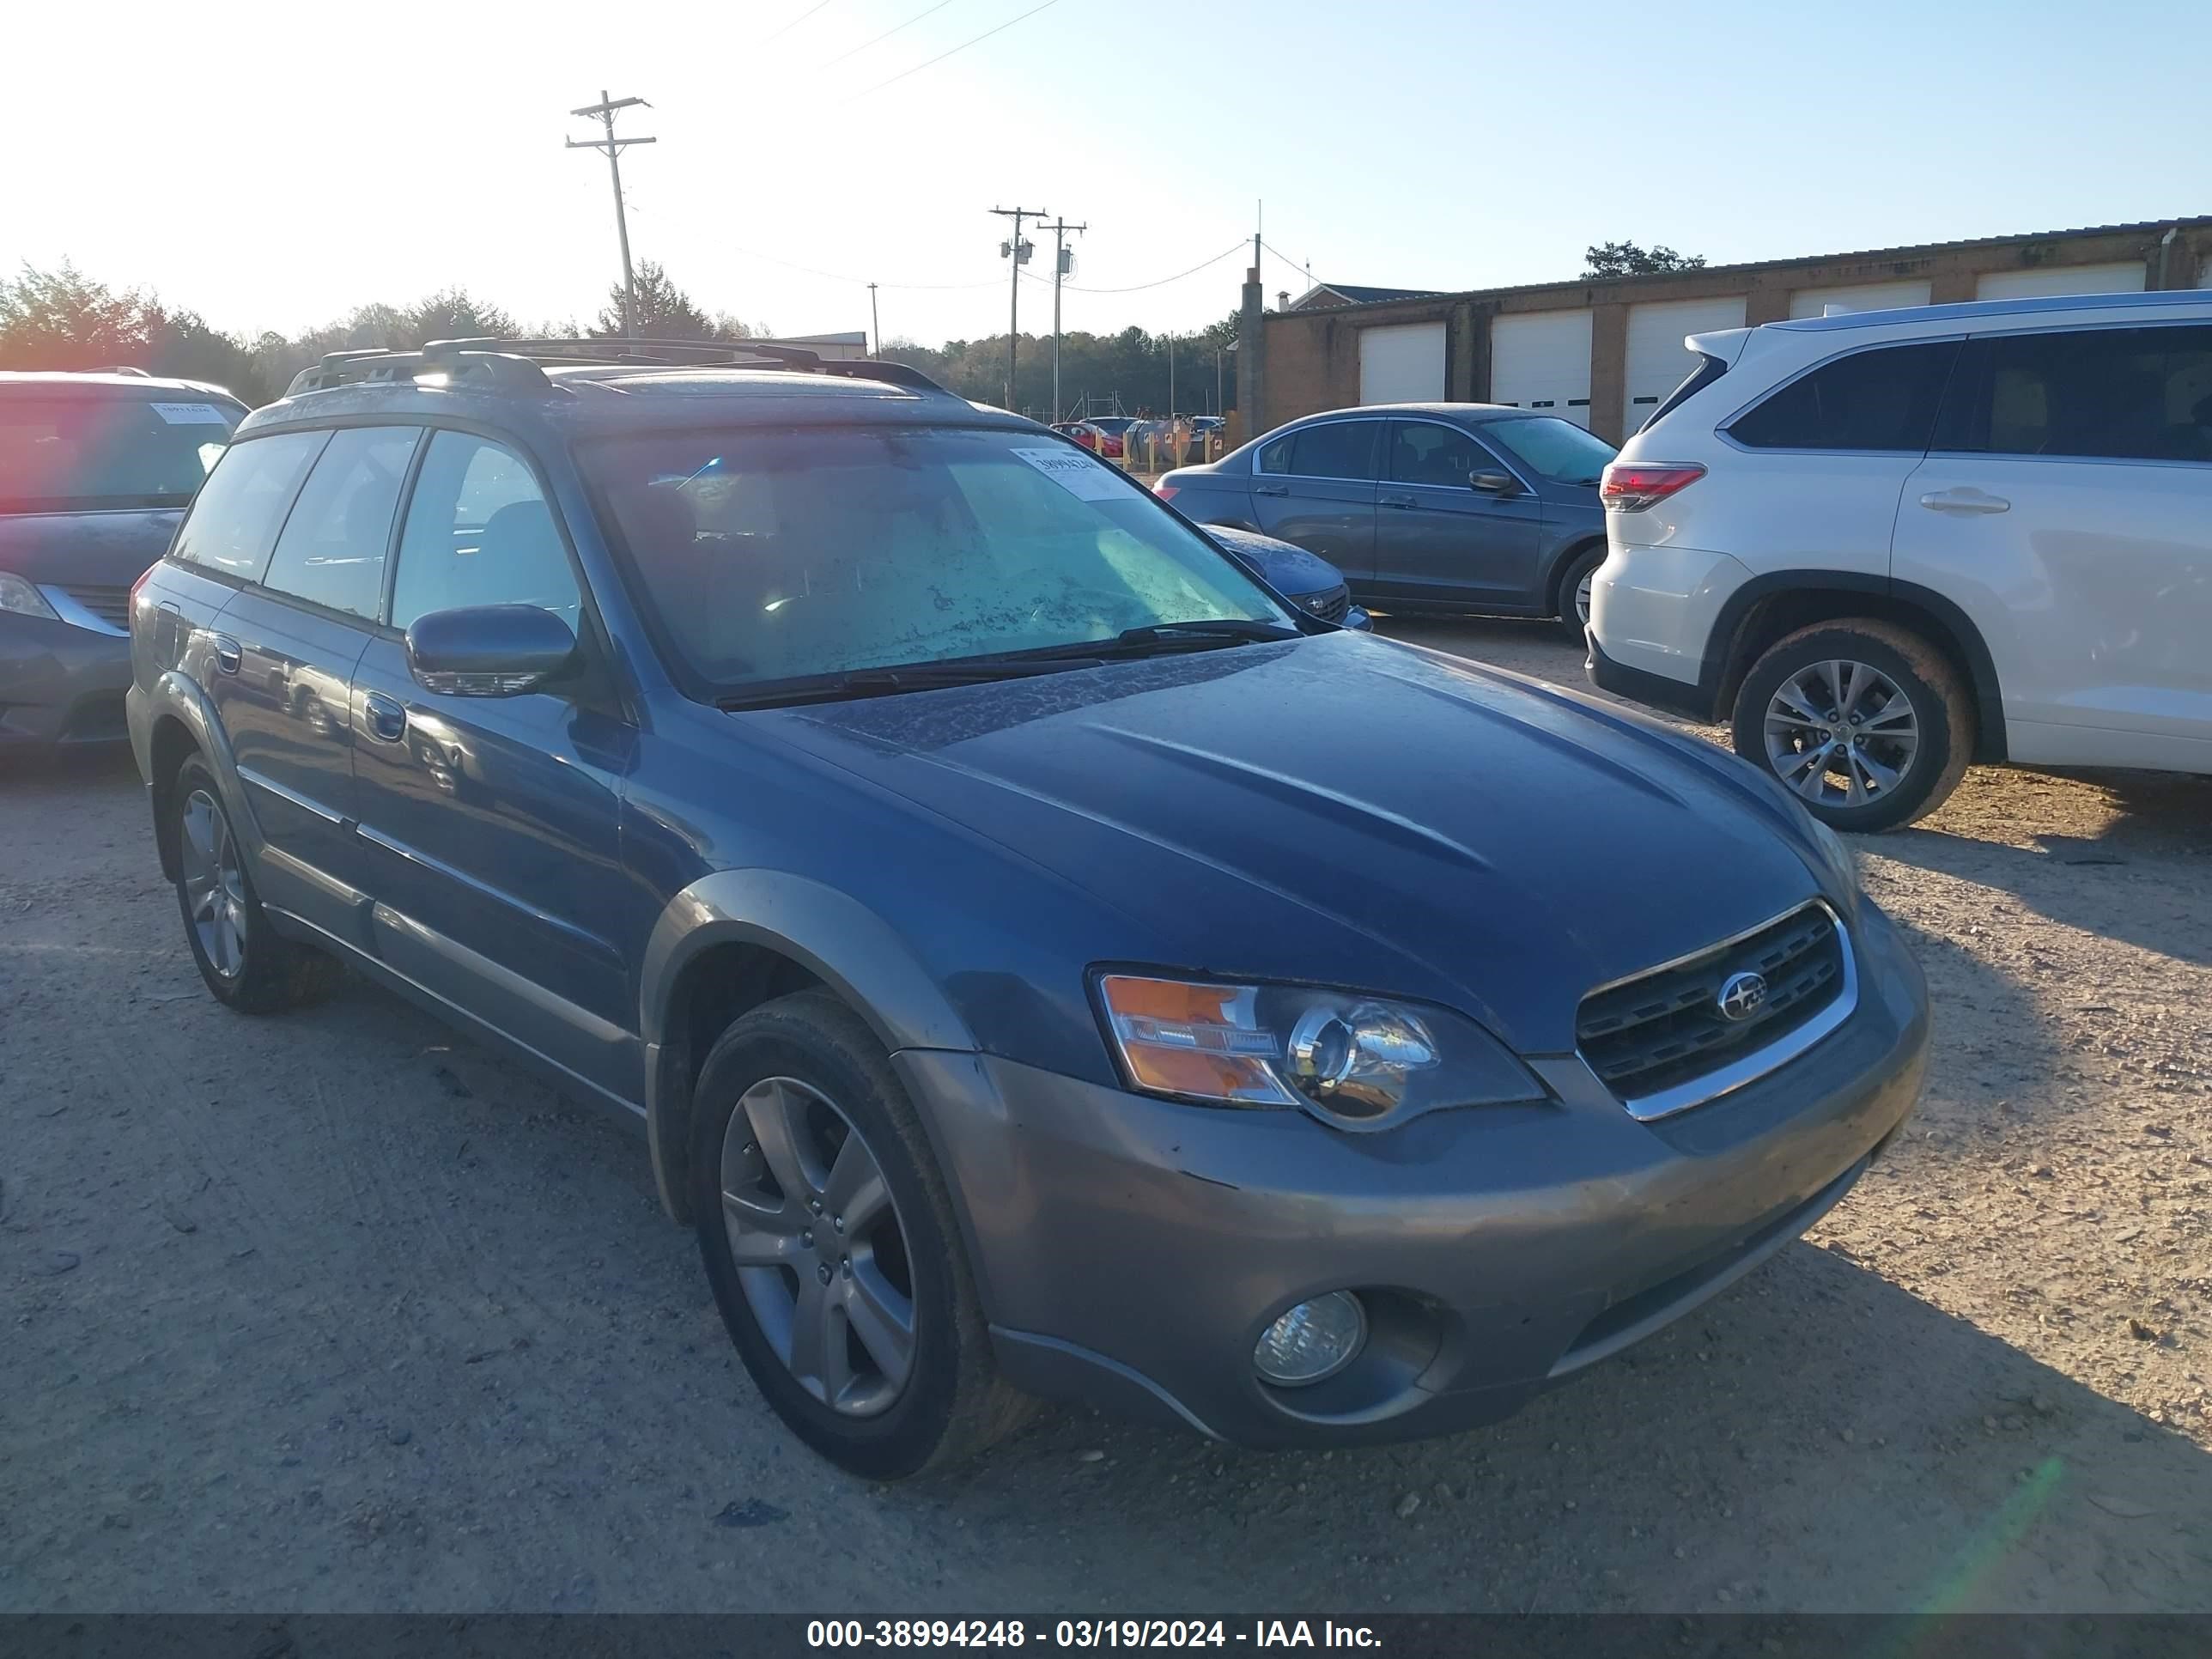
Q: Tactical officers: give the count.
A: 0